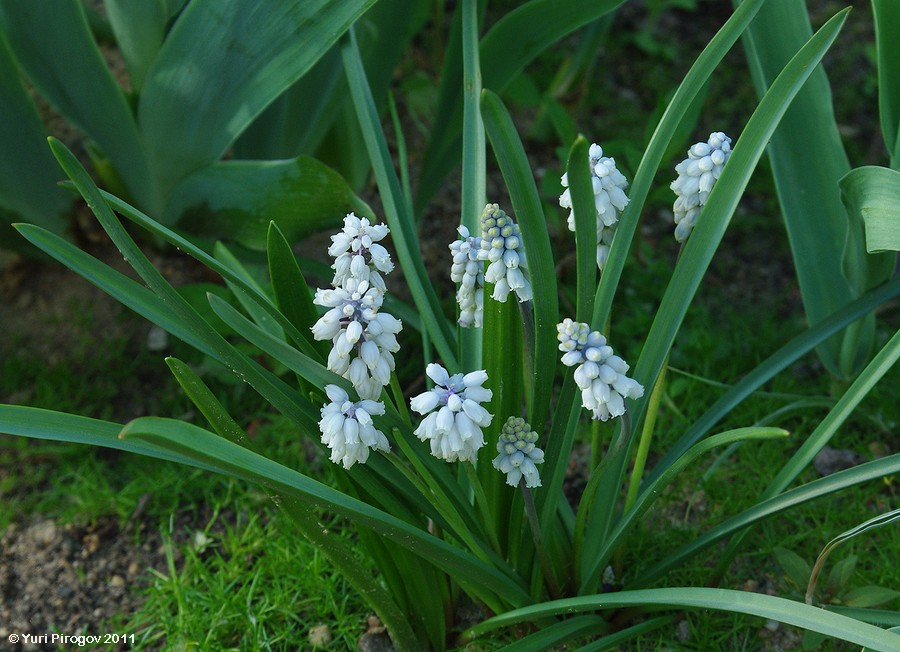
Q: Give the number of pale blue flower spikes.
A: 10